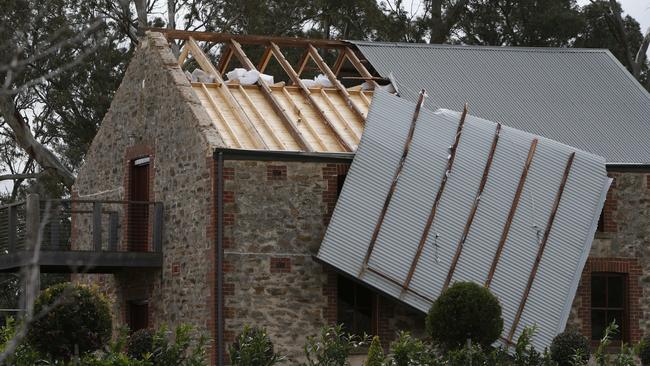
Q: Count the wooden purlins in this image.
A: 5